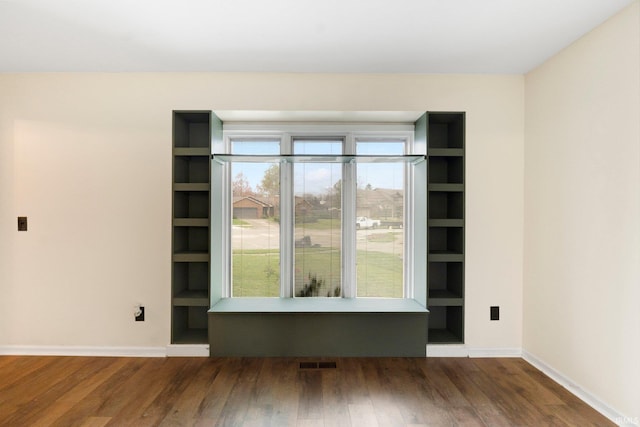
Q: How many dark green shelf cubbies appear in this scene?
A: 12